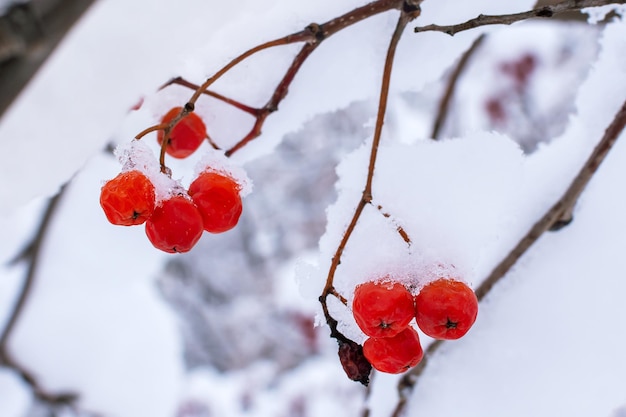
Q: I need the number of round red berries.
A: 7